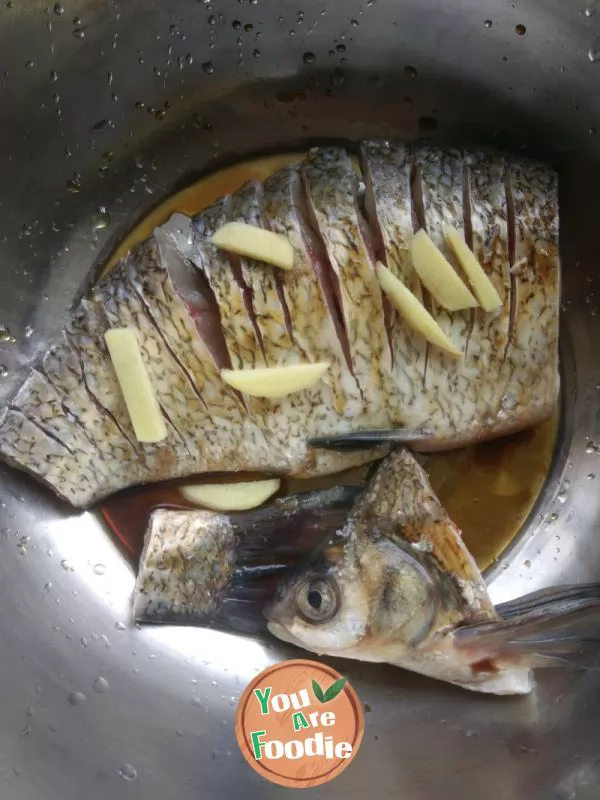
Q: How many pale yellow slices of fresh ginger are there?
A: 7